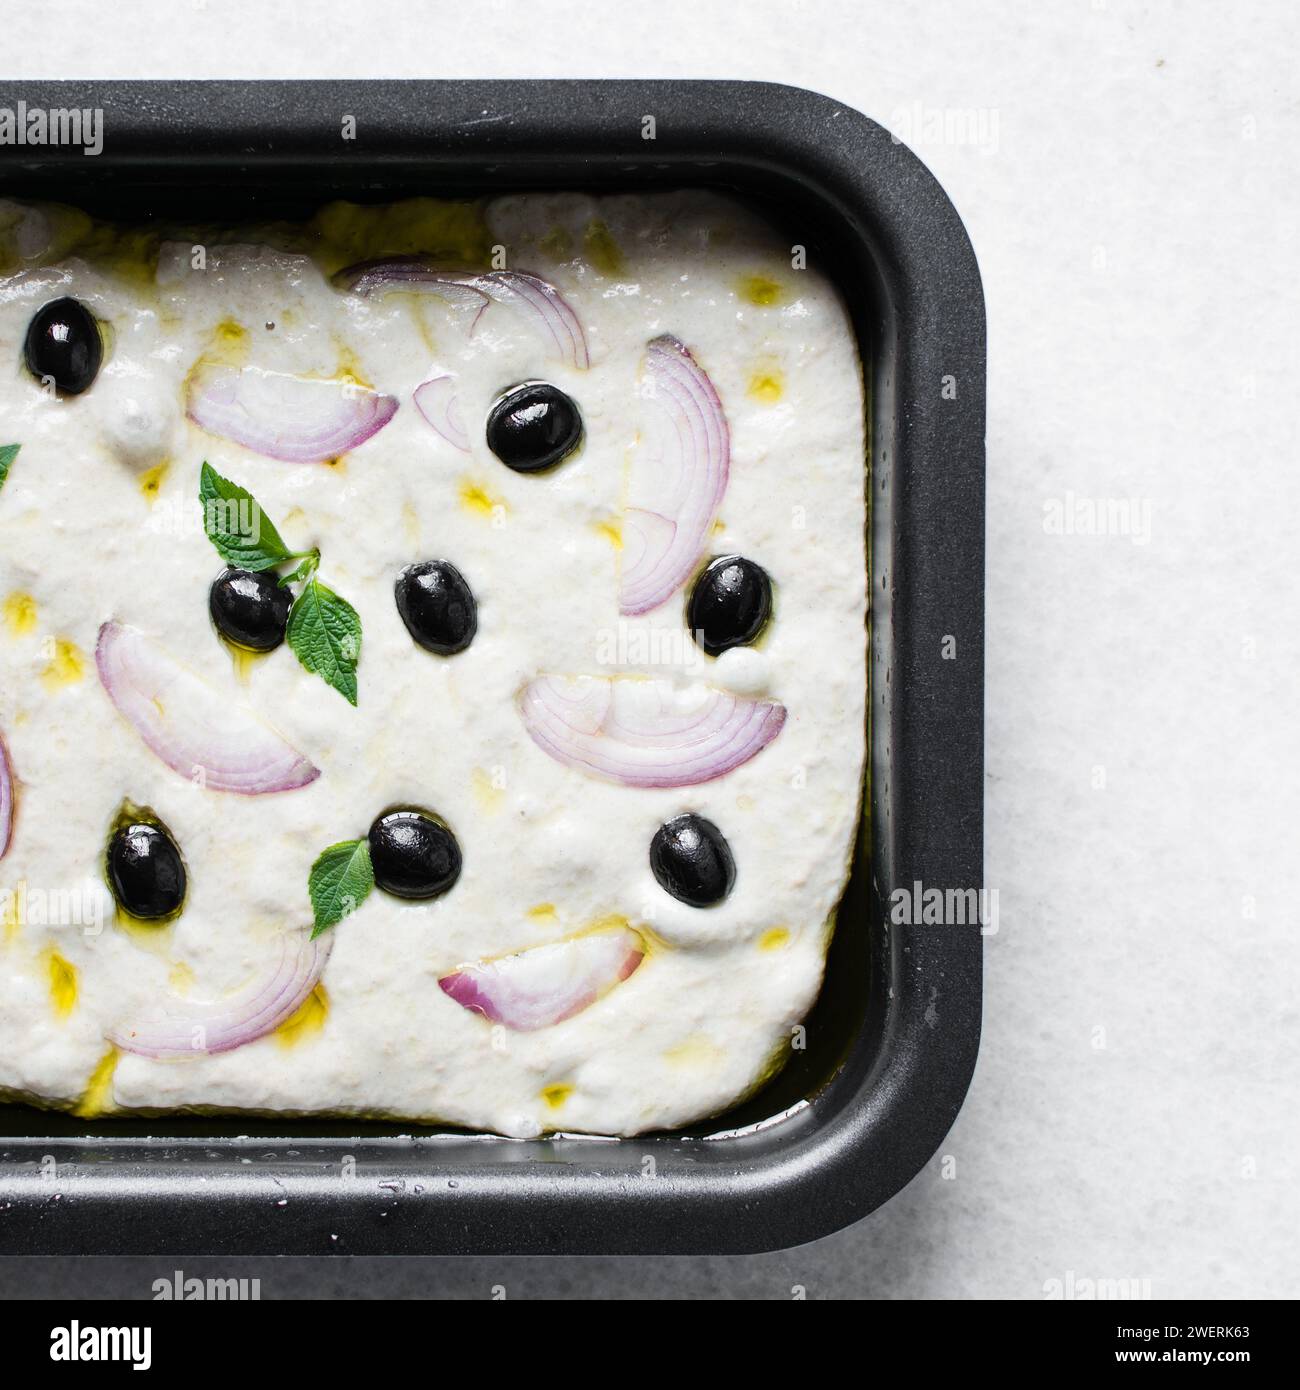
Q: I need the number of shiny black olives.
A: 8